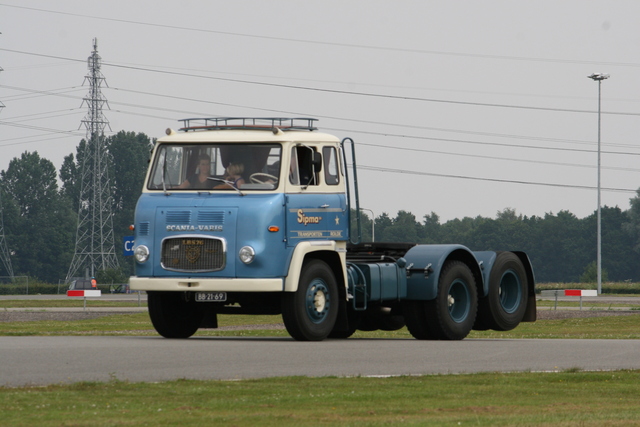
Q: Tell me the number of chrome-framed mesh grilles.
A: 1